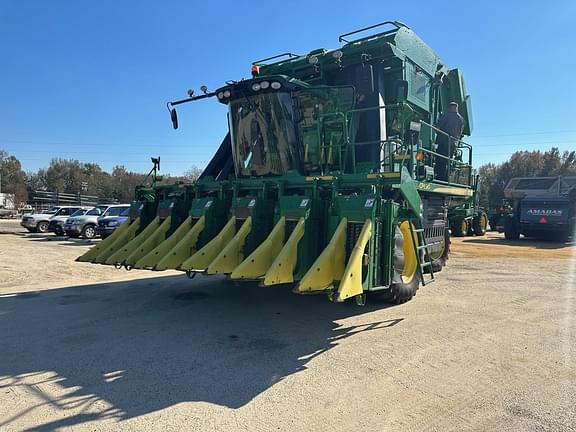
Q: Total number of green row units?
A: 6